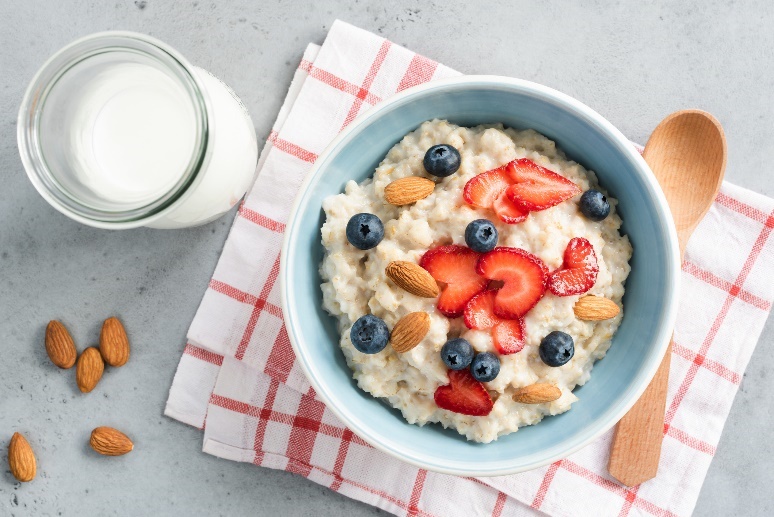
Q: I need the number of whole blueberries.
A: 8